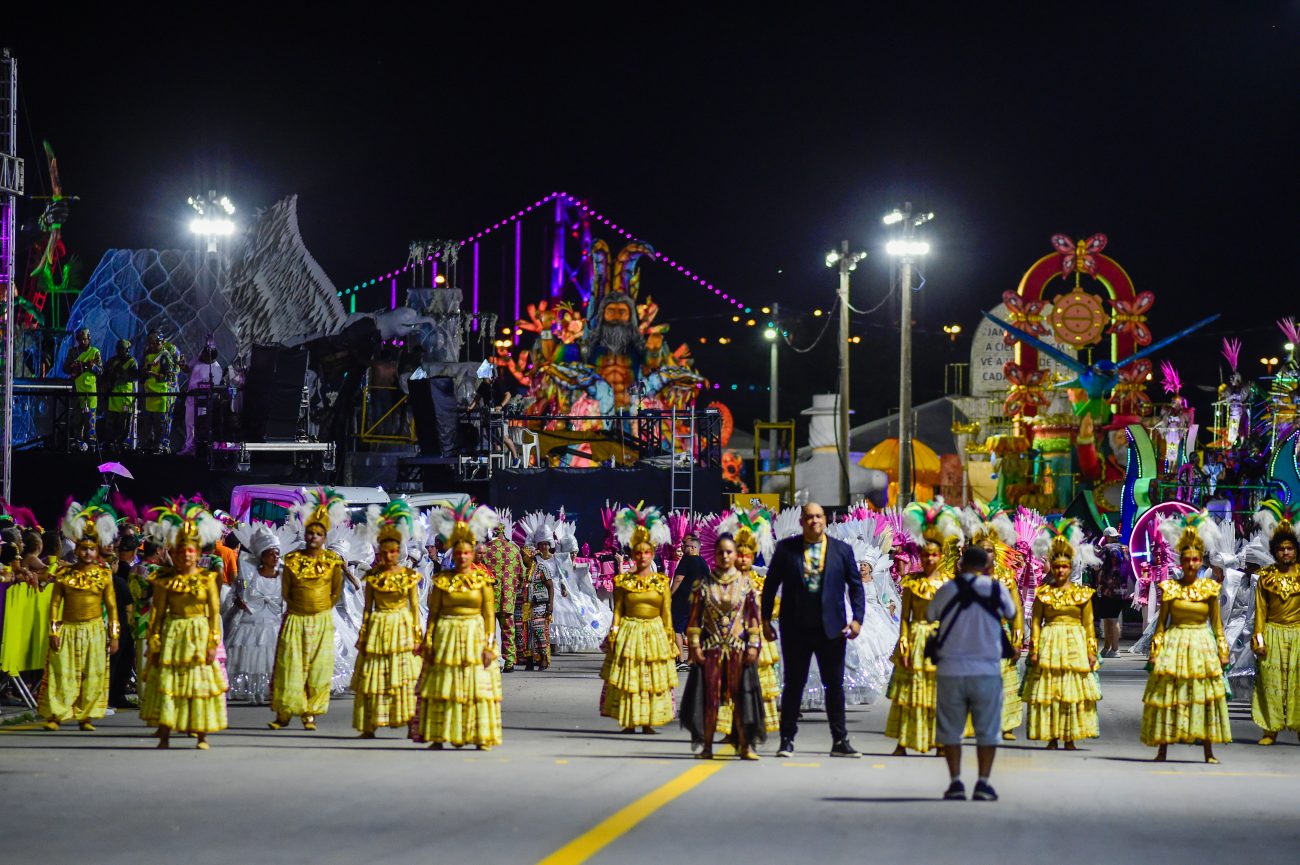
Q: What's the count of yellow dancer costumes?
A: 12